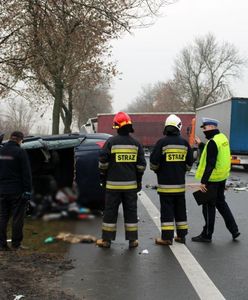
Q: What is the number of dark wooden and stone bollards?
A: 0